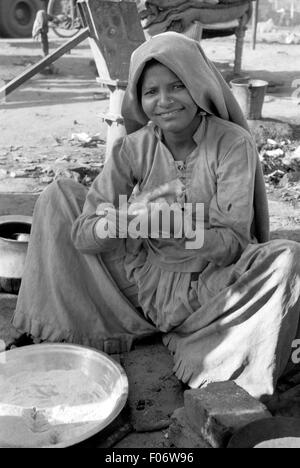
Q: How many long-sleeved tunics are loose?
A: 1